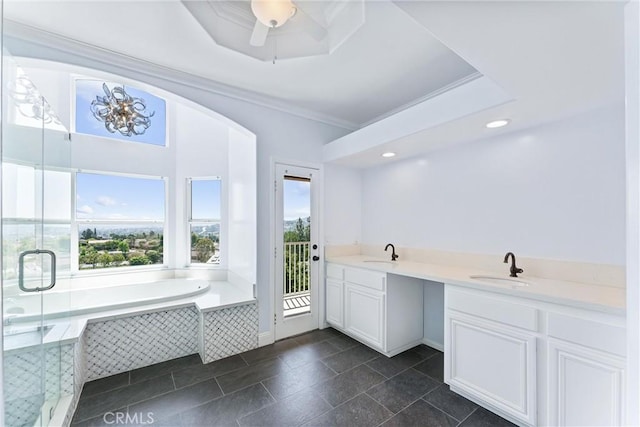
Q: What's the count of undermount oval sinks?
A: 2